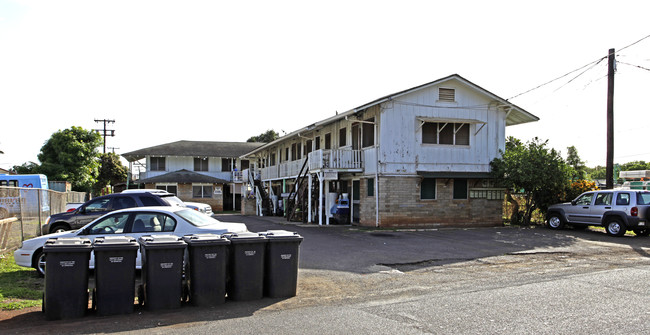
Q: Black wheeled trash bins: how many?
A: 6